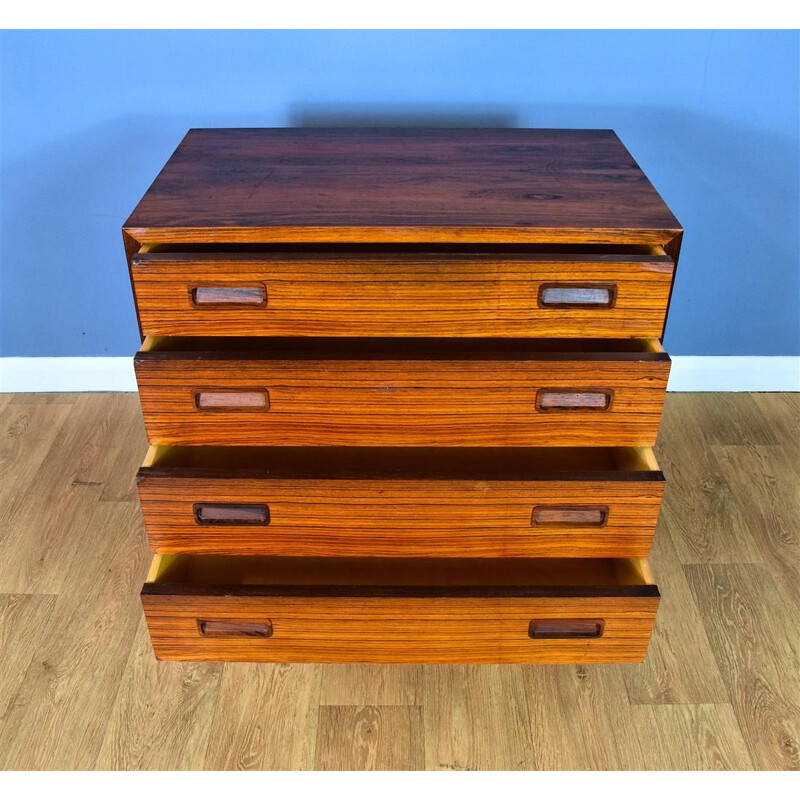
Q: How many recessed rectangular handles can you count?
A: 8